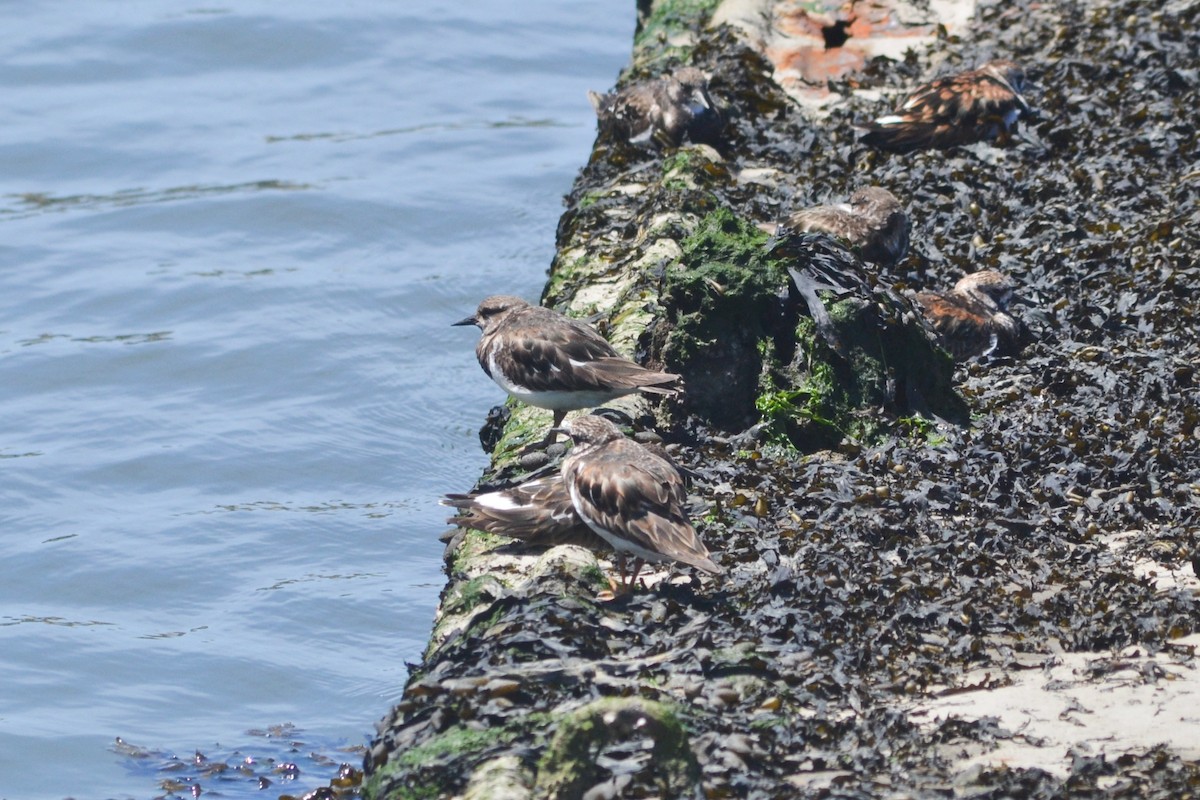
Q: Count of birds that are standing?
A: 2